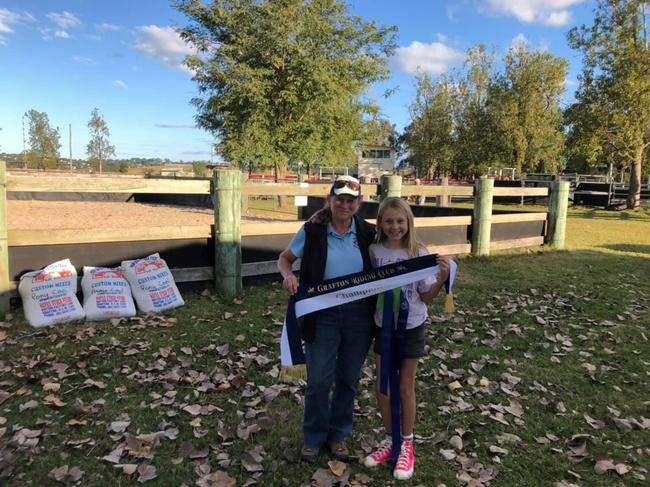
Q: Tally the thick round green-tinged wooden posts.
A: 5